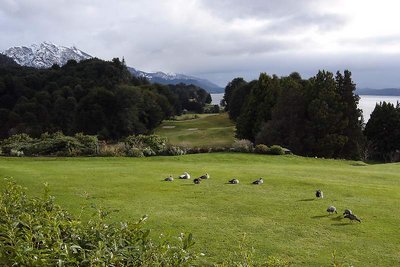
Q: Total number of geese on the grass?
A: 10